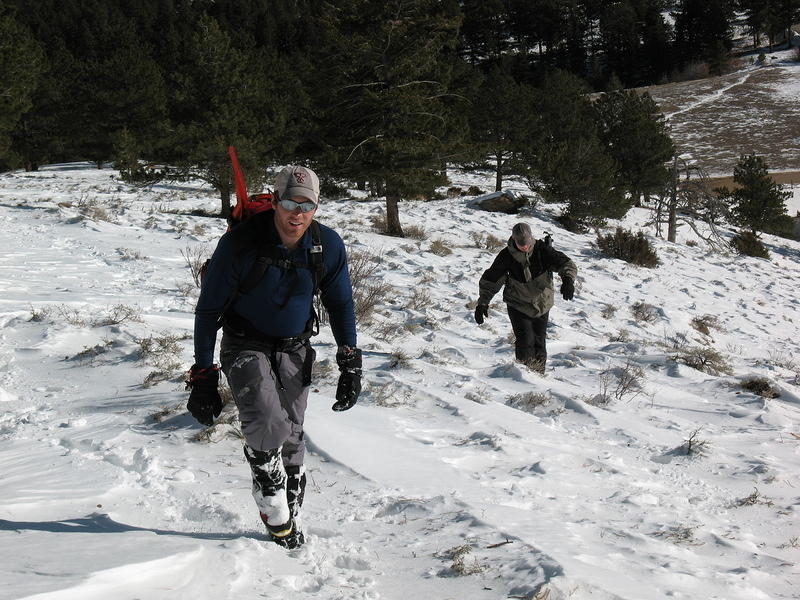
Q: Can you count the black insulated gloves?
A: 4